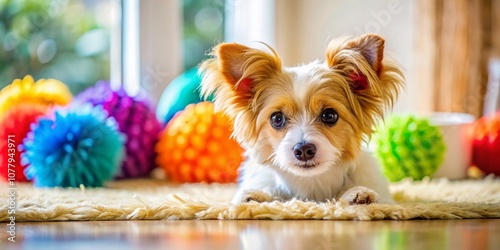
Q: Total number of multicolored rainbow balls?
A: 8